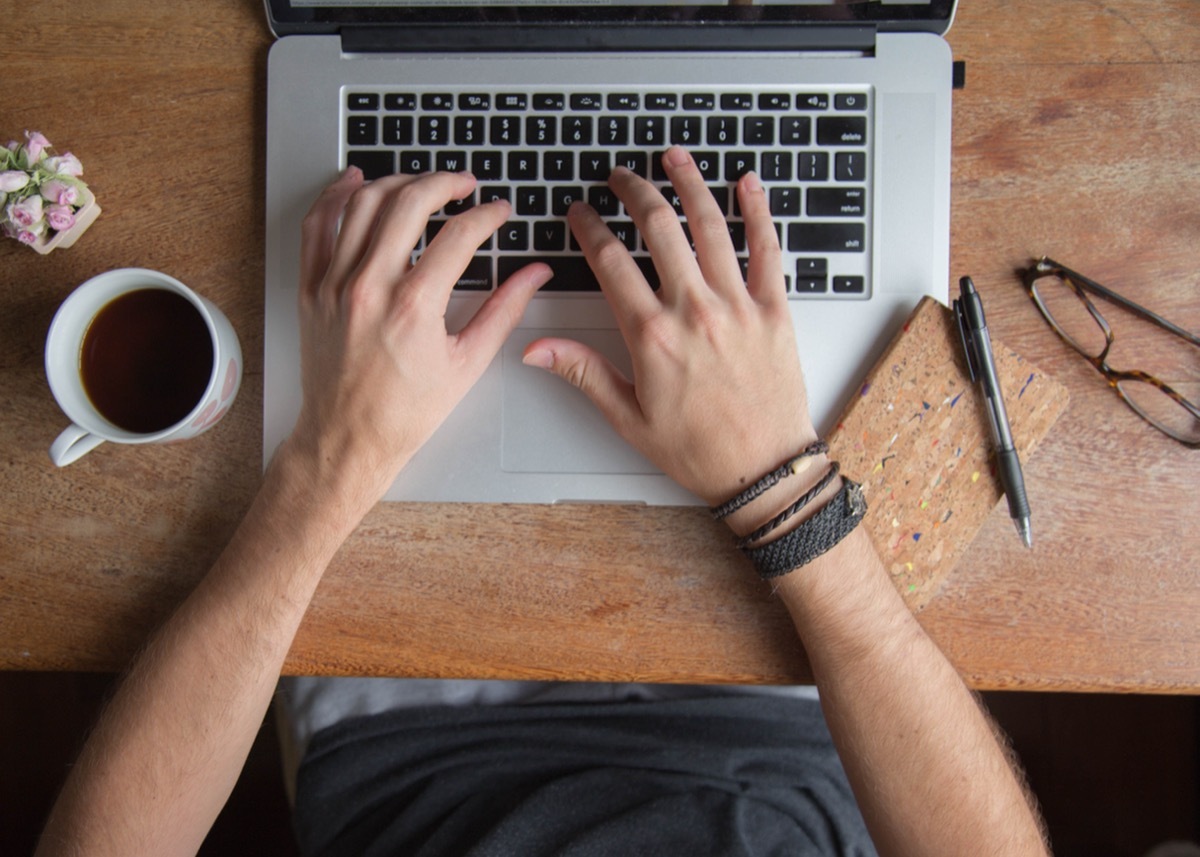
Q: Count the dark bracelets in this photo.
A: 3